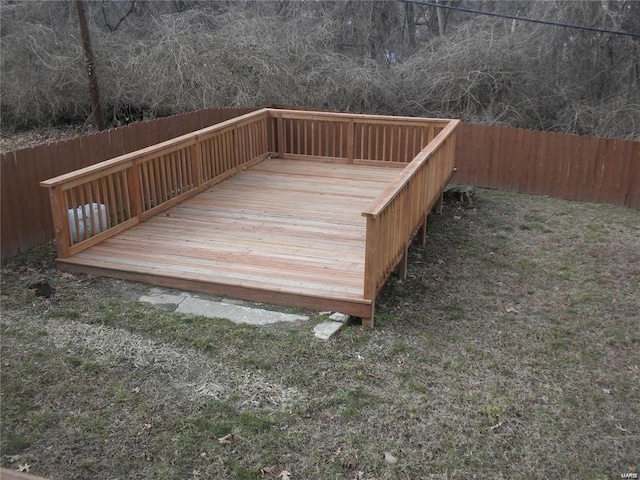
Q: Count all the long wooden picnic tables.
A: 0